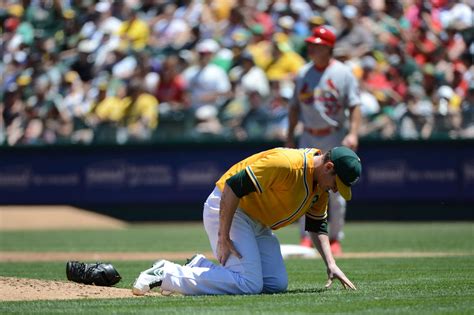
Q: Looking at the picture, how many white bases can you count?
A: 1